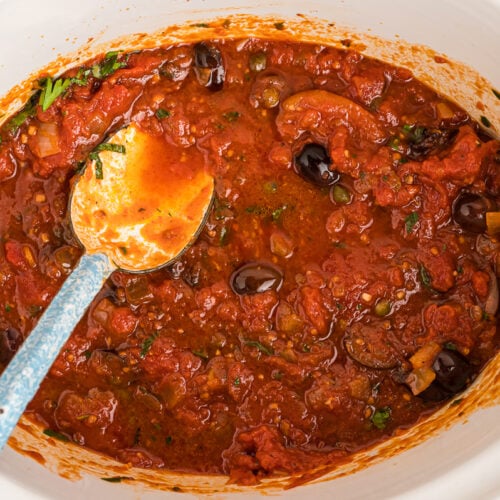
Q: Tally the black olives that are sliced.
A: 0